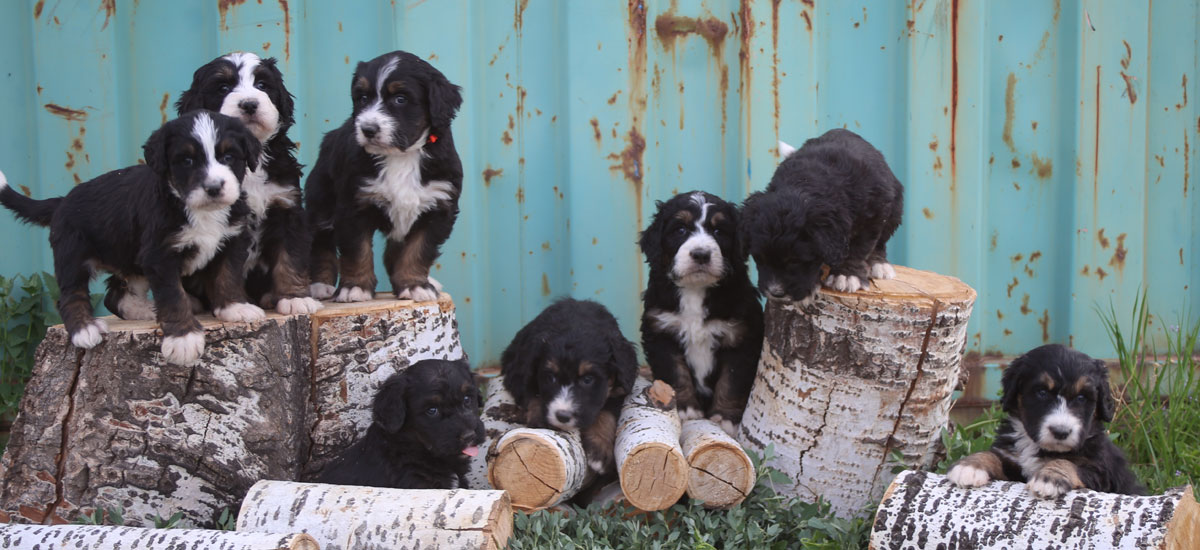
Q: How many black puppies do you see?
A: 8